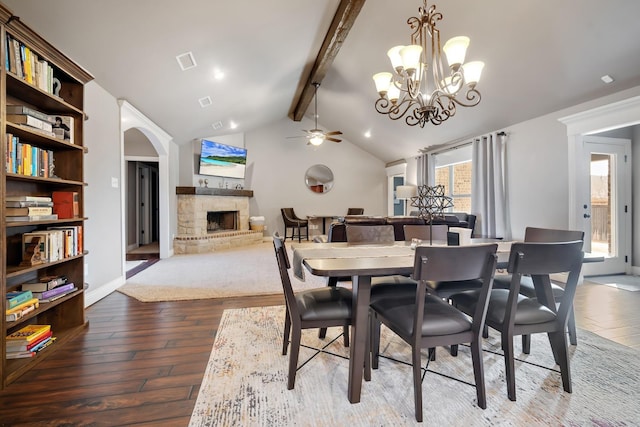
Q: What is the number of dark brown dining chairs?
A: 6